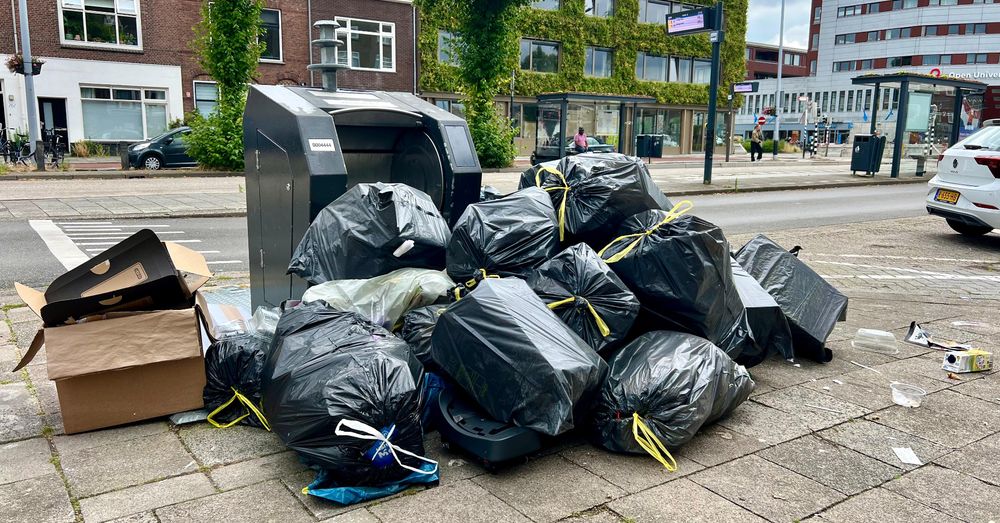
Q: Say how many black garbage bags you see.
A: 12